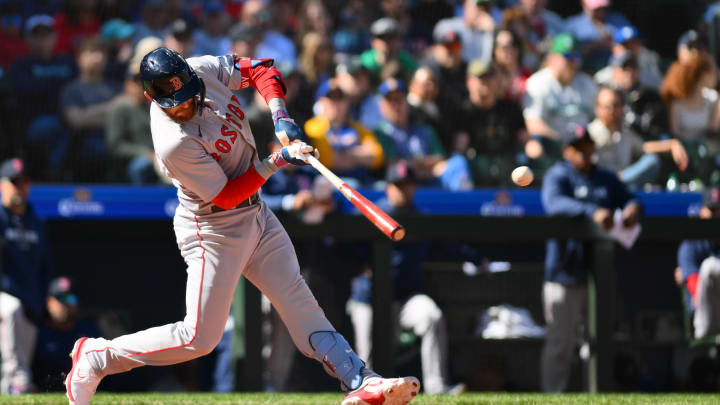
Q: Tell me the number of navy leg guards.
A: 1